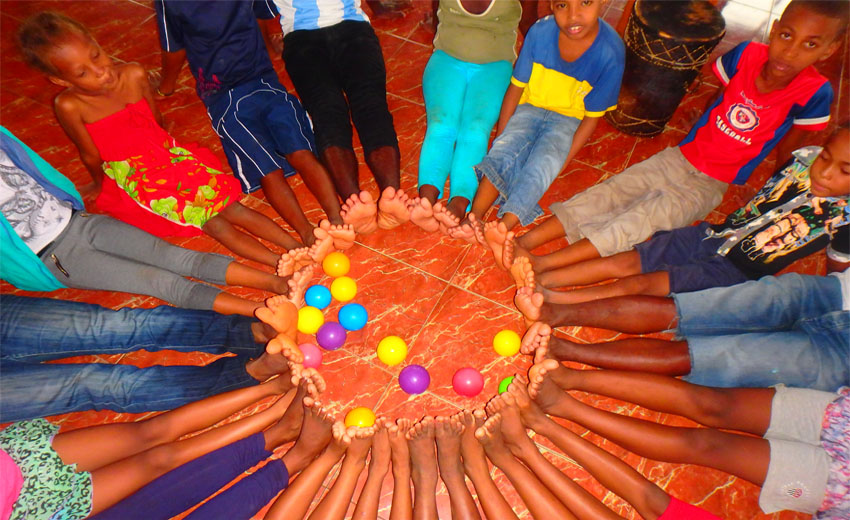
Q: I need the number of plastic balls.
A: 13